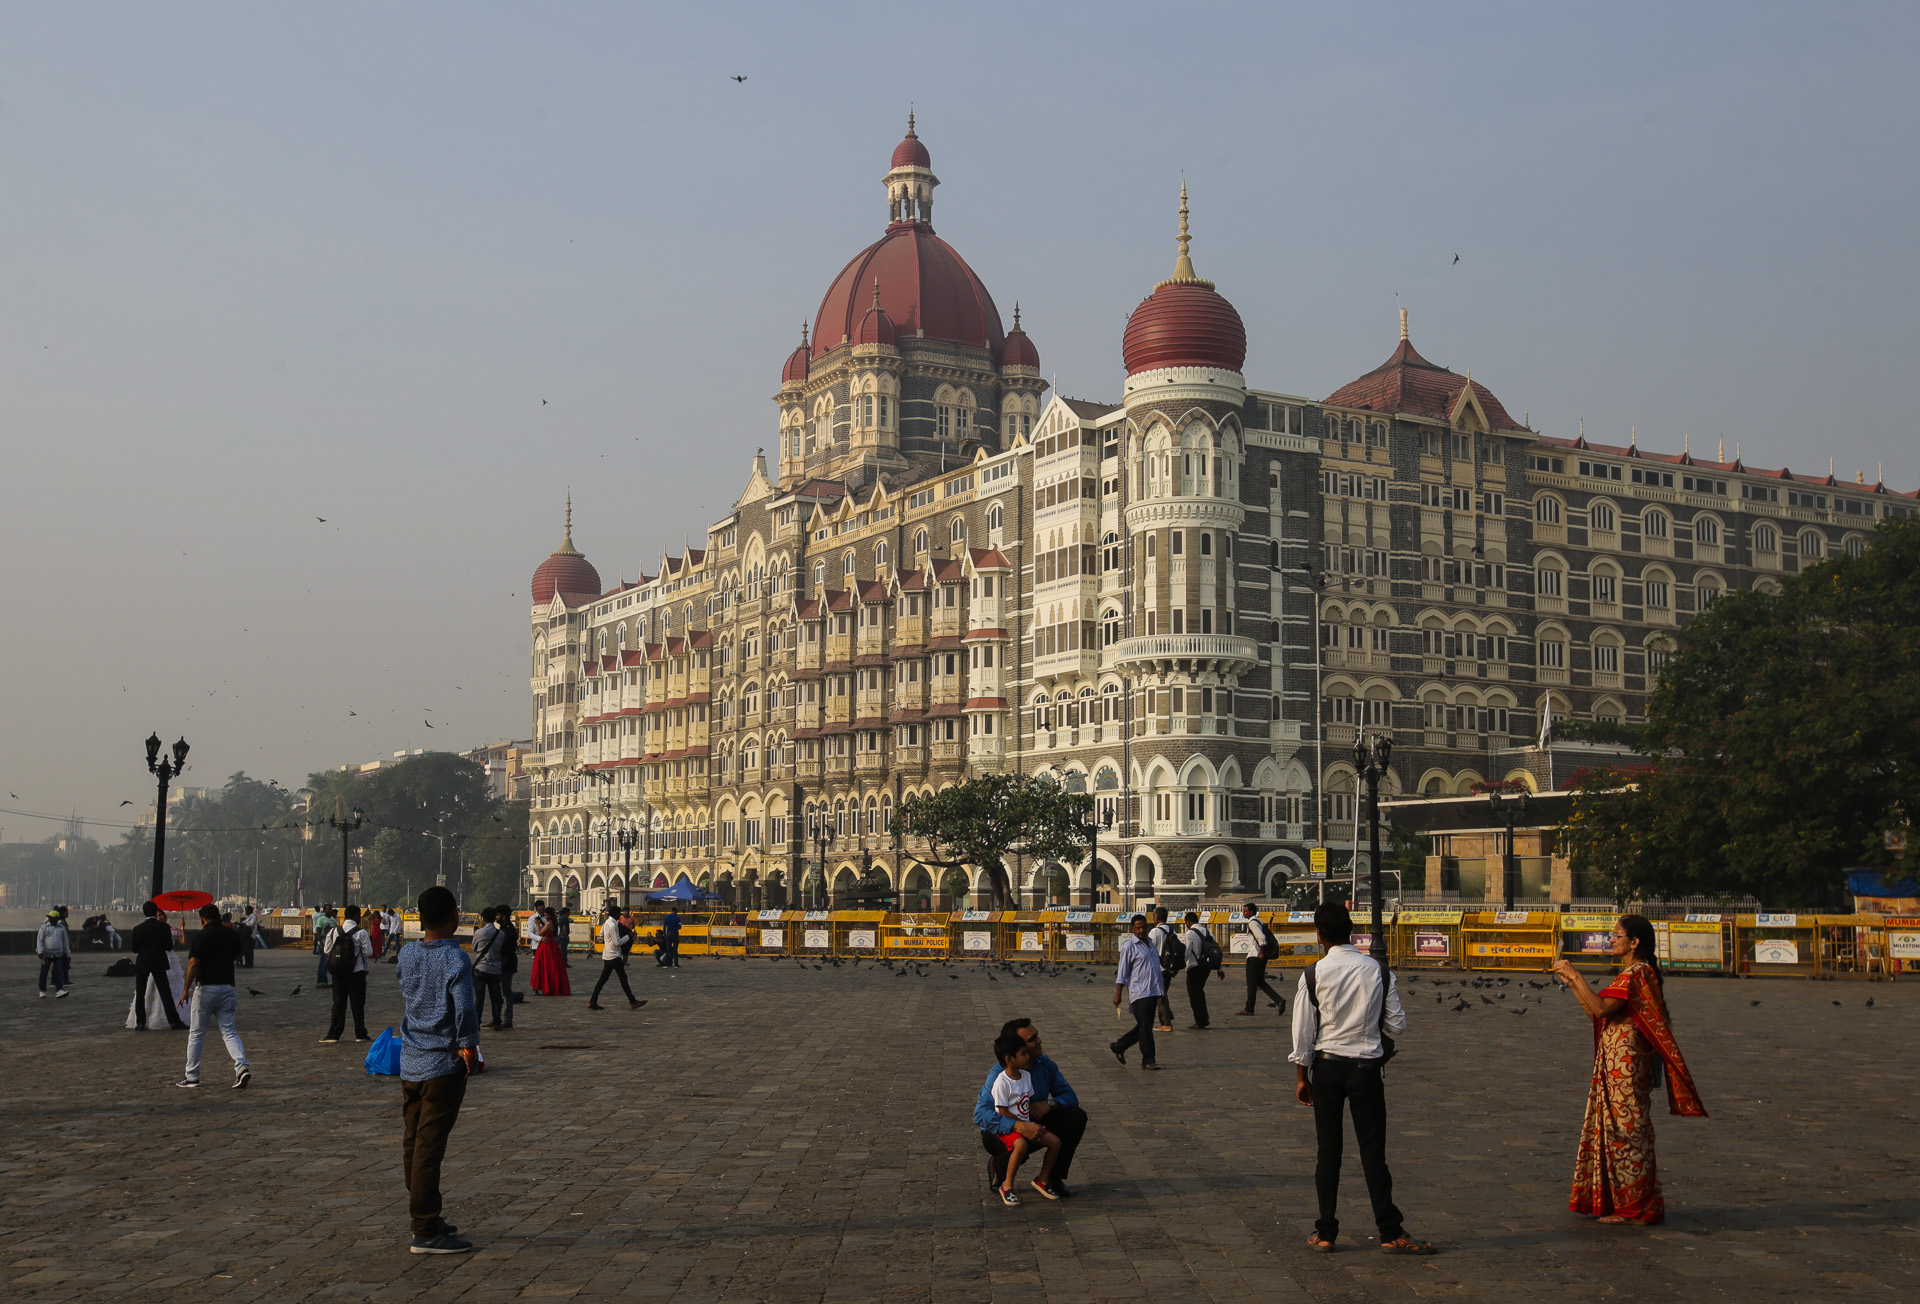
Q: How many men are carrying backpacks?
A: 5